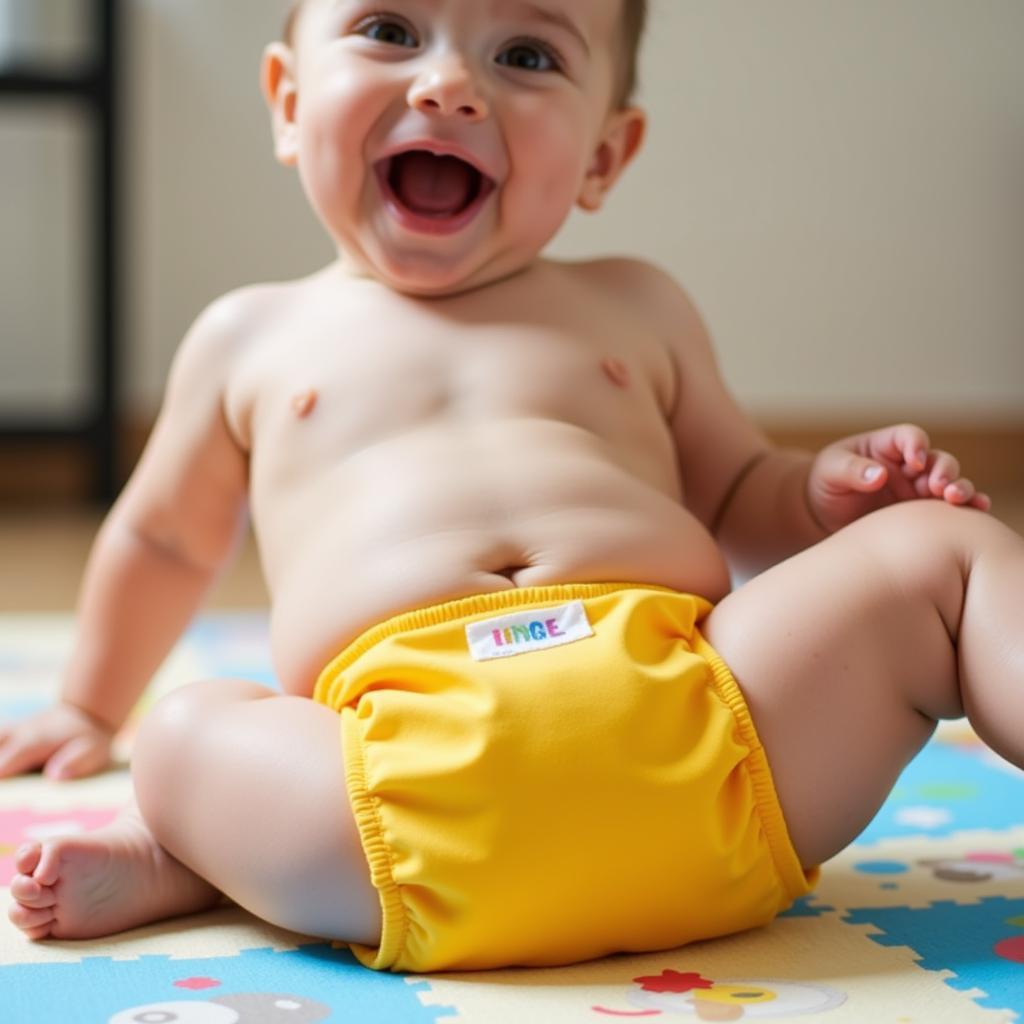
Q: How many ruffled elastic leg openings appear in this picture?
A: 2